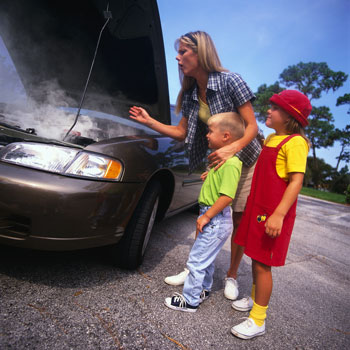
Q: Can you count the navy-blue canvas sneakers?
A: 2